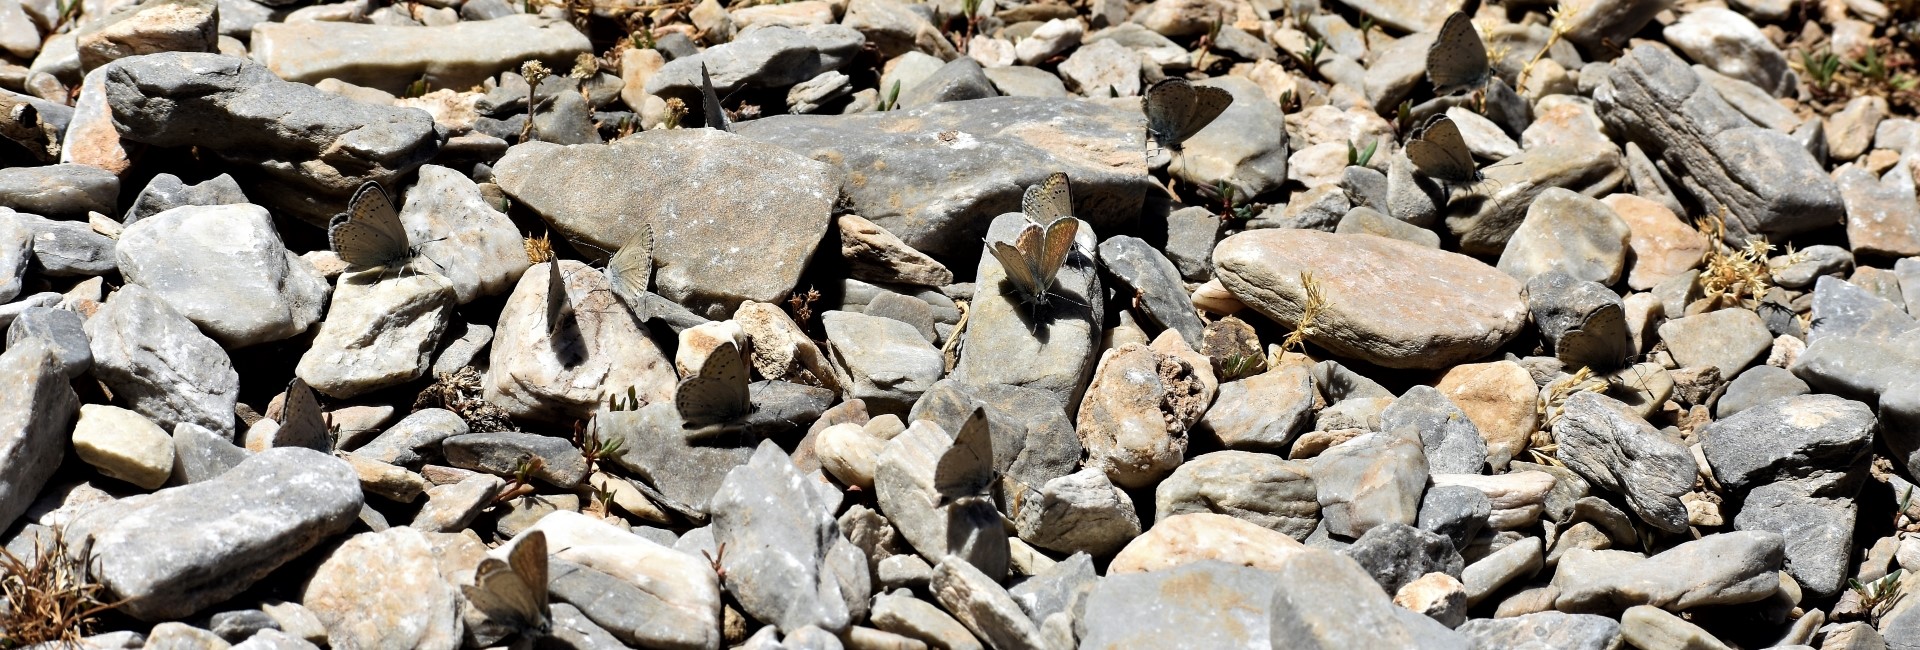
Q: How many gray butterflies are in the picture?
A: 14